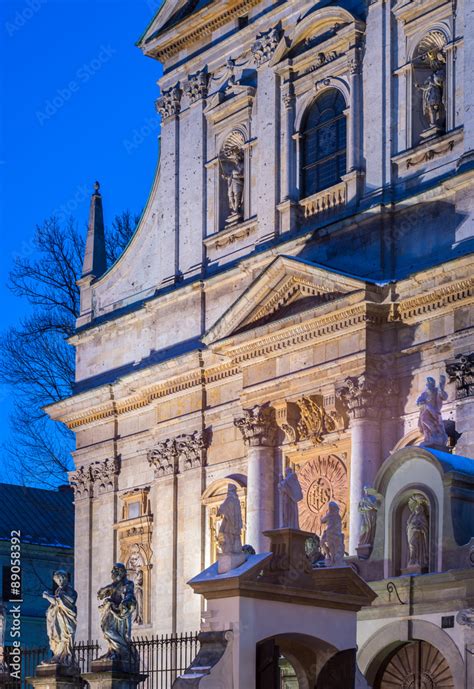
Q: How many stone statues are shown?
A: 11